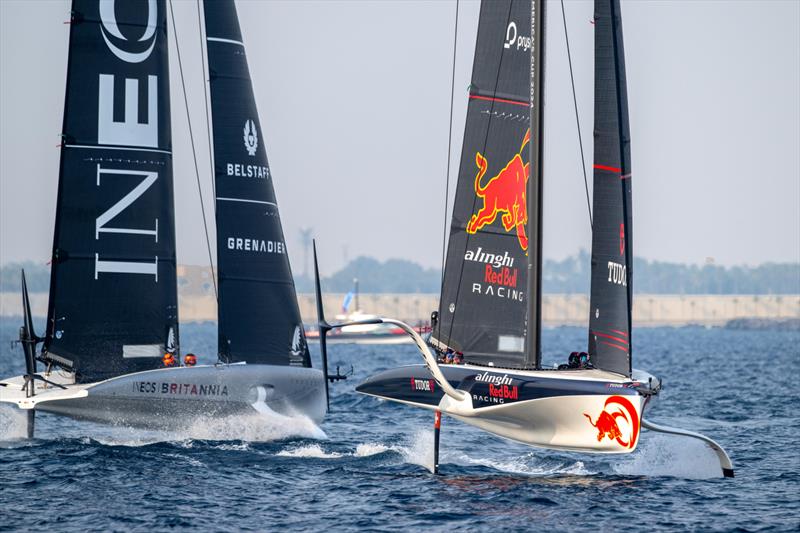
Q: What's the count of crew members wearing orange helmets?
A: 2